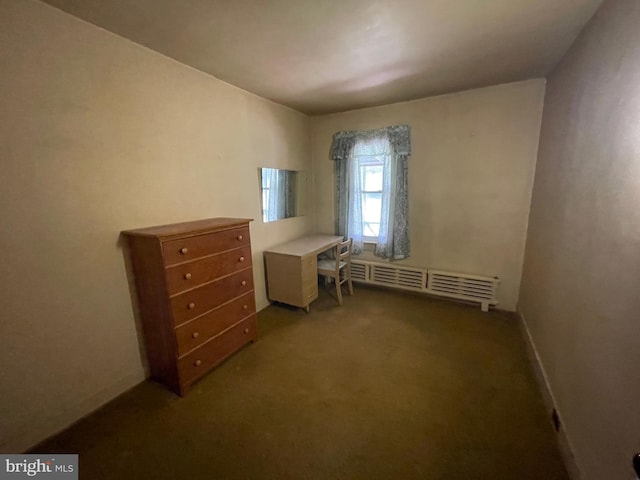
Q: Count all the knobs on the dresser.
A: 10